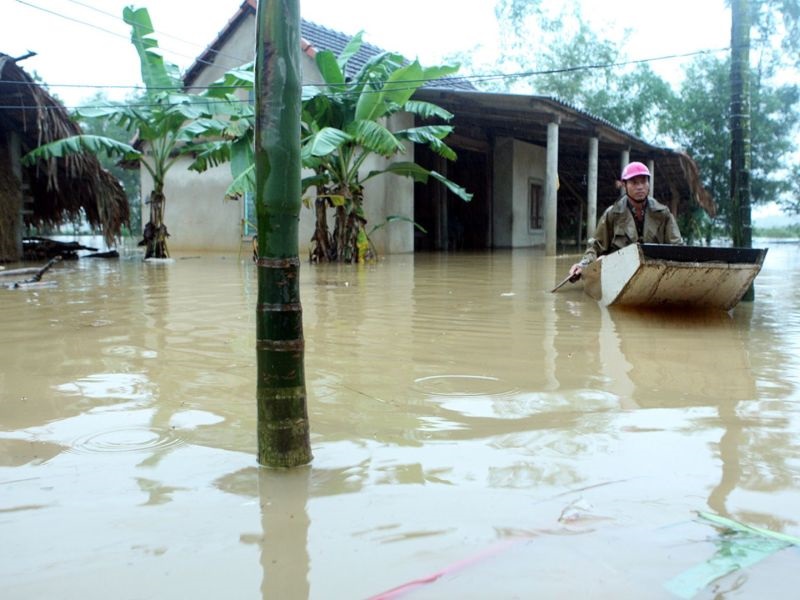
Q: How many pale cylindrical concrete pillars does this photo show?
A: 4